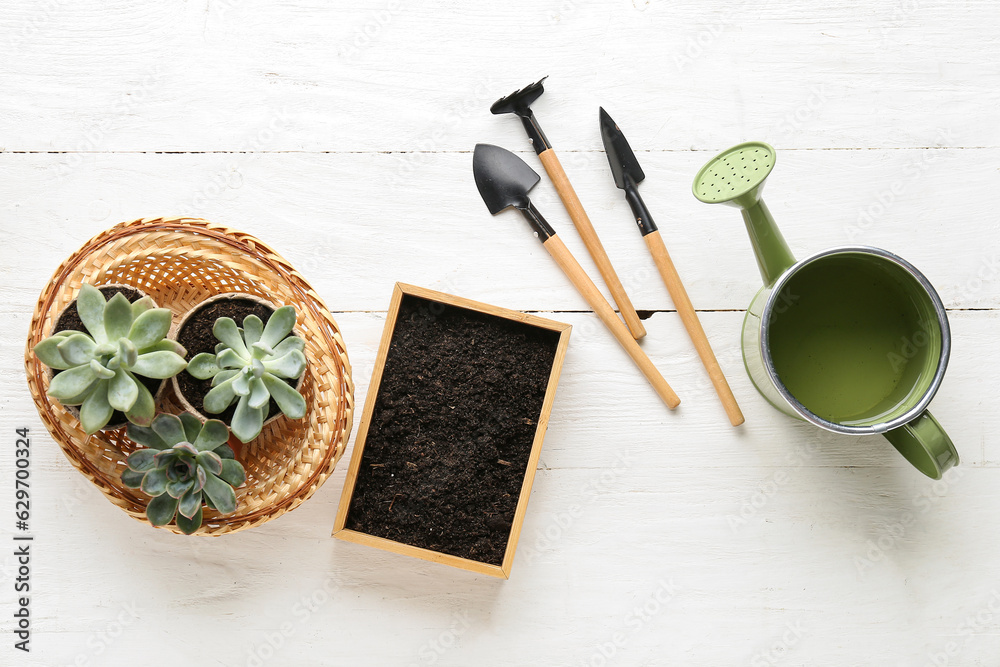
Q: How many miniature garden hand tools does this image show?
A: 3